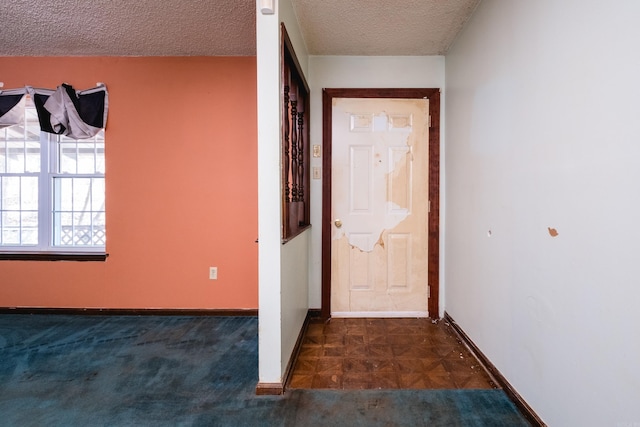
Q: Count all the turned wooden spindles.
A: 3